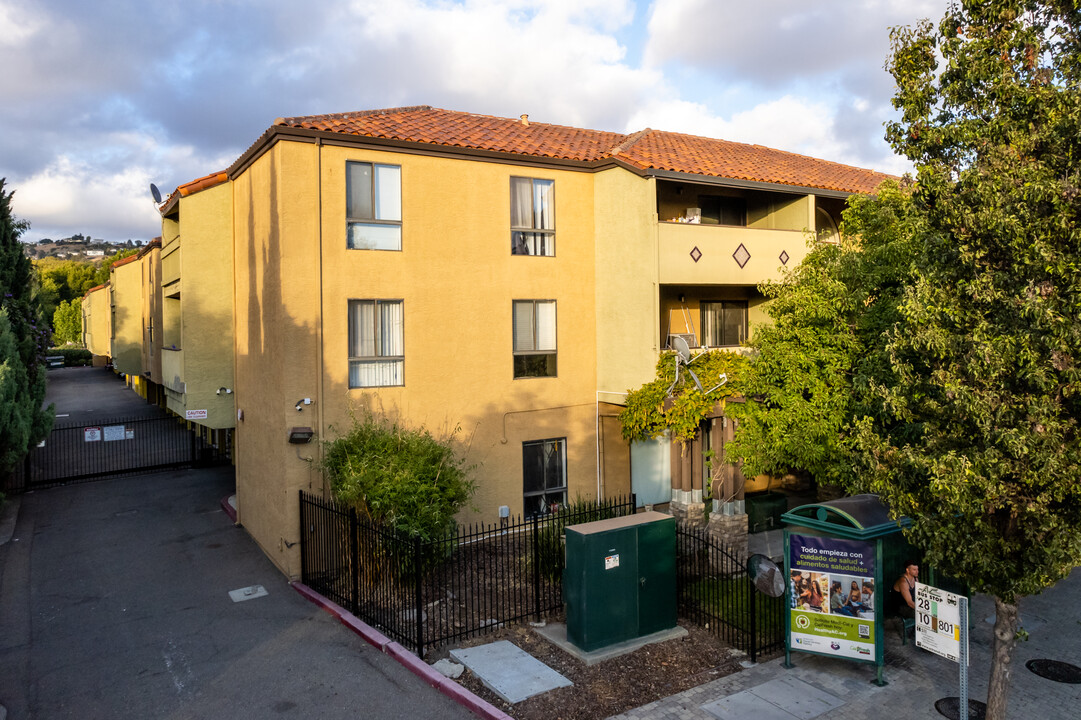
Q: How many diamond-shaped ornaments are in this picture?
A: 3